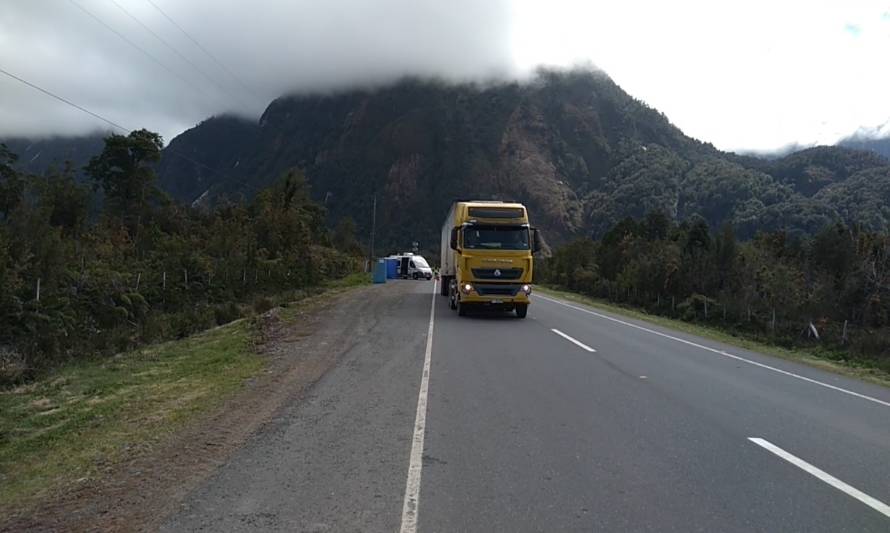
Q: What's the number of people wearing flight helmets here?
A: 0